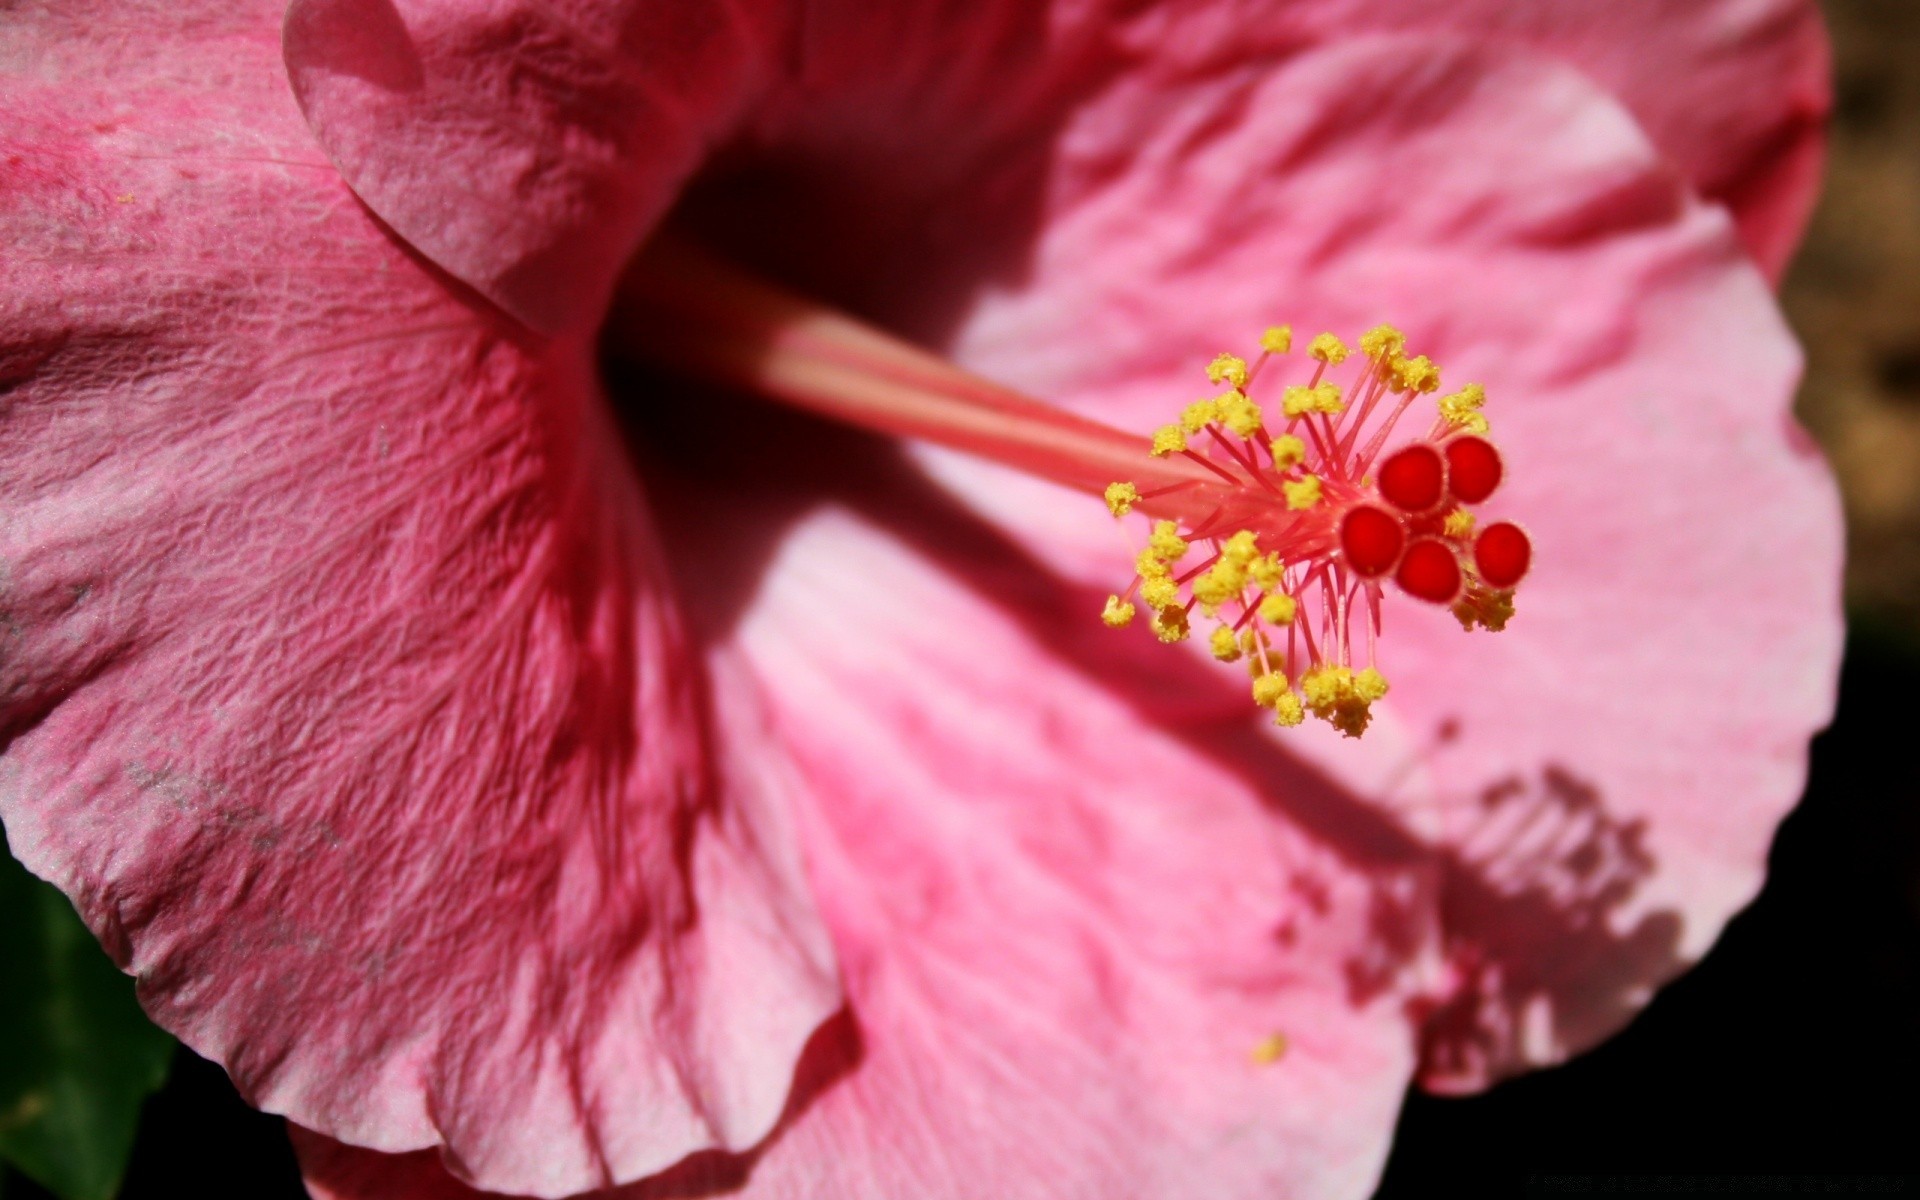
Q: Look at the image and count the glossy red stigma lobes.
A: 5